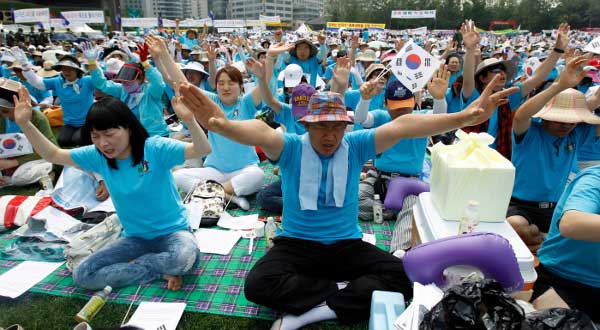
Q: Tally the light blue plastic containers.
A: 1